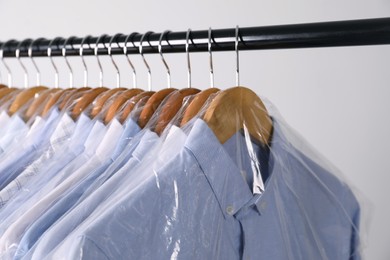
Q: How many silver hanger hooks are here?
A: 14